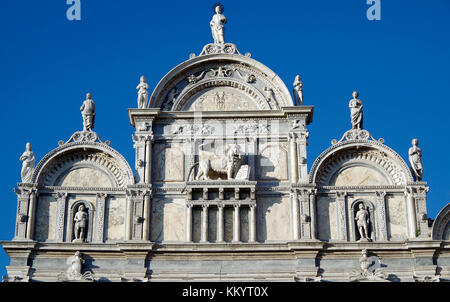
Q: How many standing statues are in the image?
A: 9